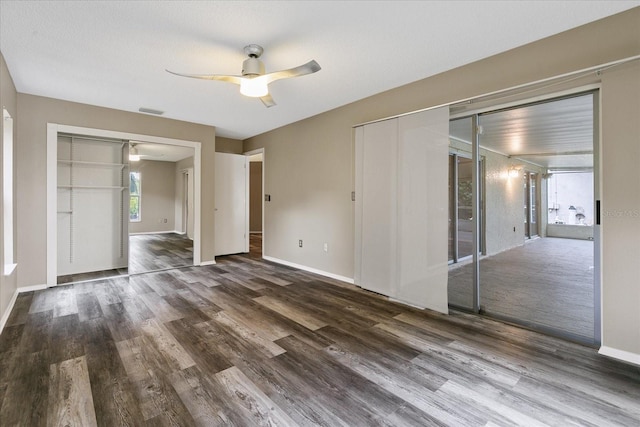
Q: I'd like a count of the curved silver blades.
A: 3